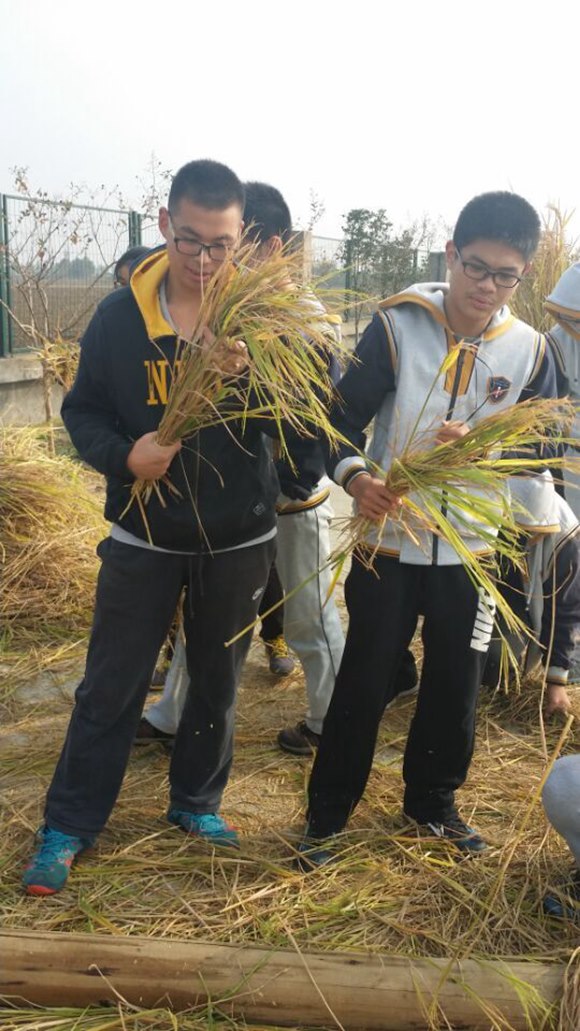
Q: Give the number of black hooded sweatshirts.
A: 1